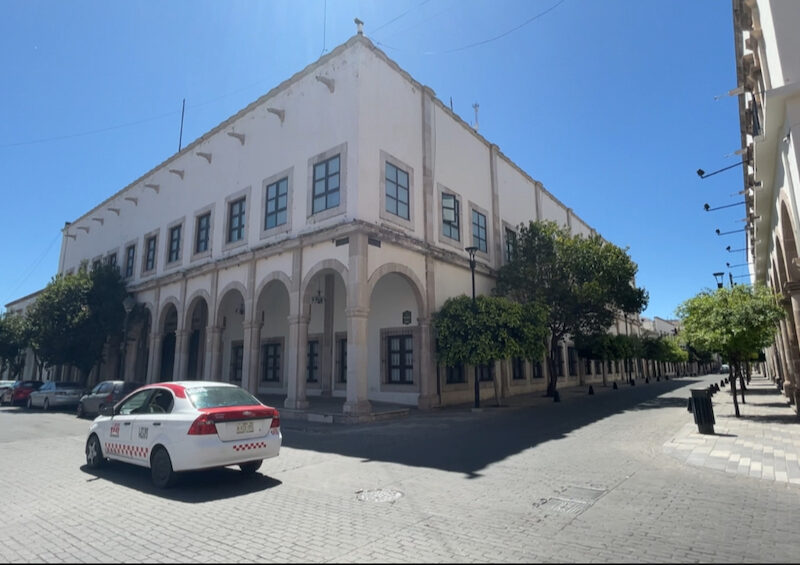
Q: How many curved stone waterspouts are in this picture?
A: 11